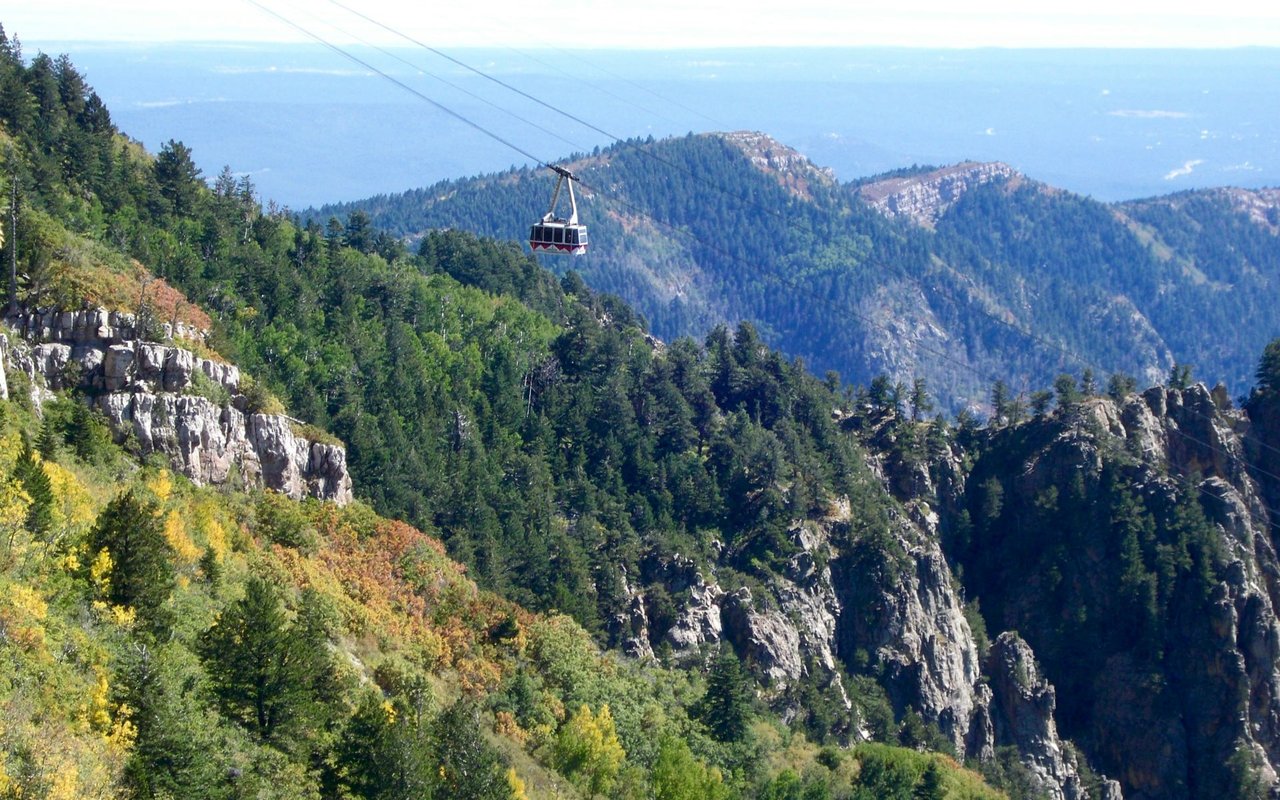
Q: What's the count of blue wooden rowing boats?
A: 0